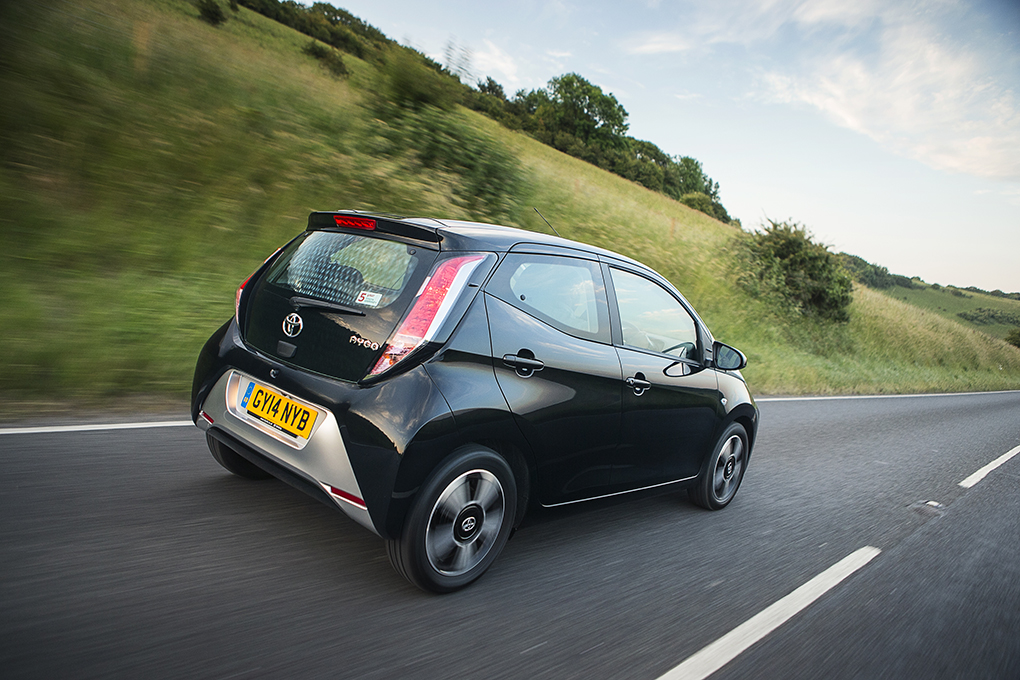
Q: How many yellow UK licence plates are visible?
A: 1